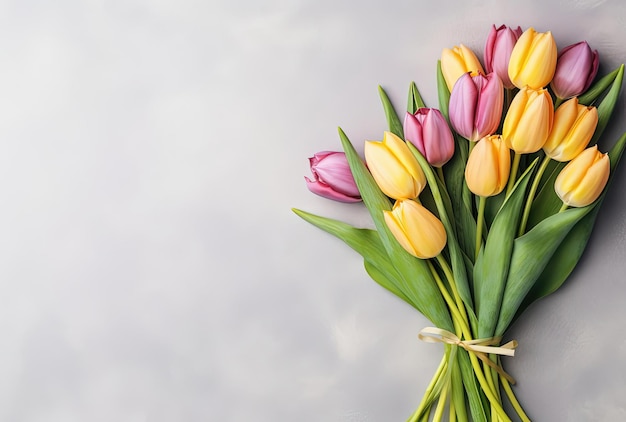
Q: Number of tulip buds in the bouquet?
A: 13